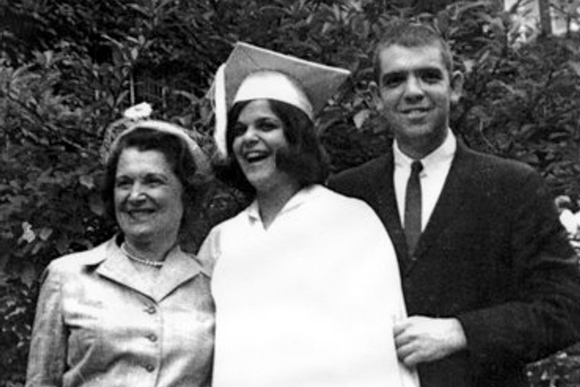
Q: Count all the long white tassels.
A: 1